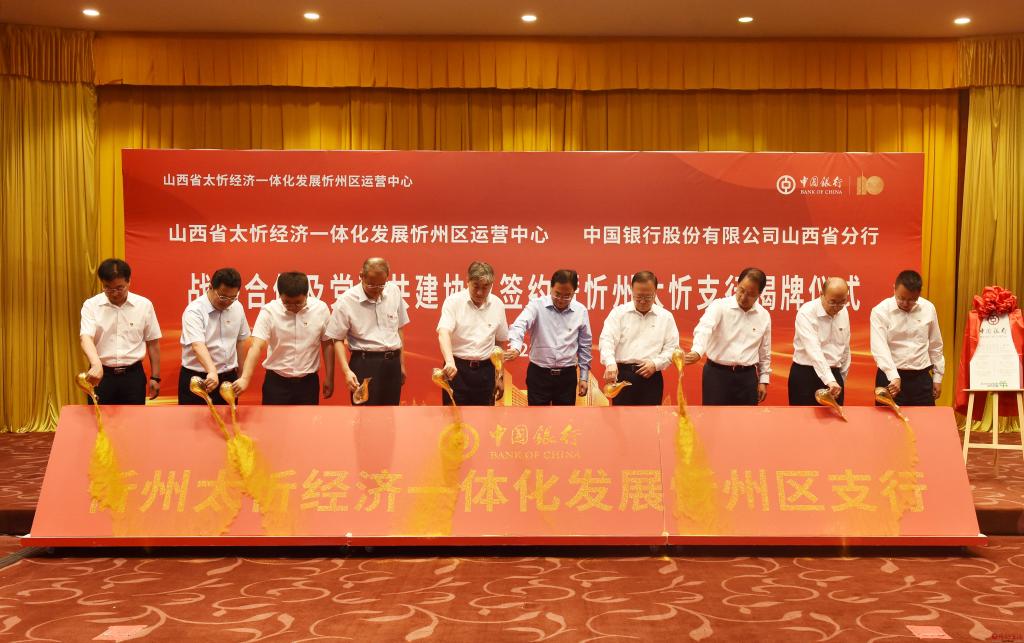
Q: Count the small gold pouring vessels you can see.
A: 10